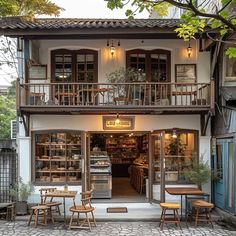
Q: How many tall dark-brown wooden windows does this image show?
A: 2